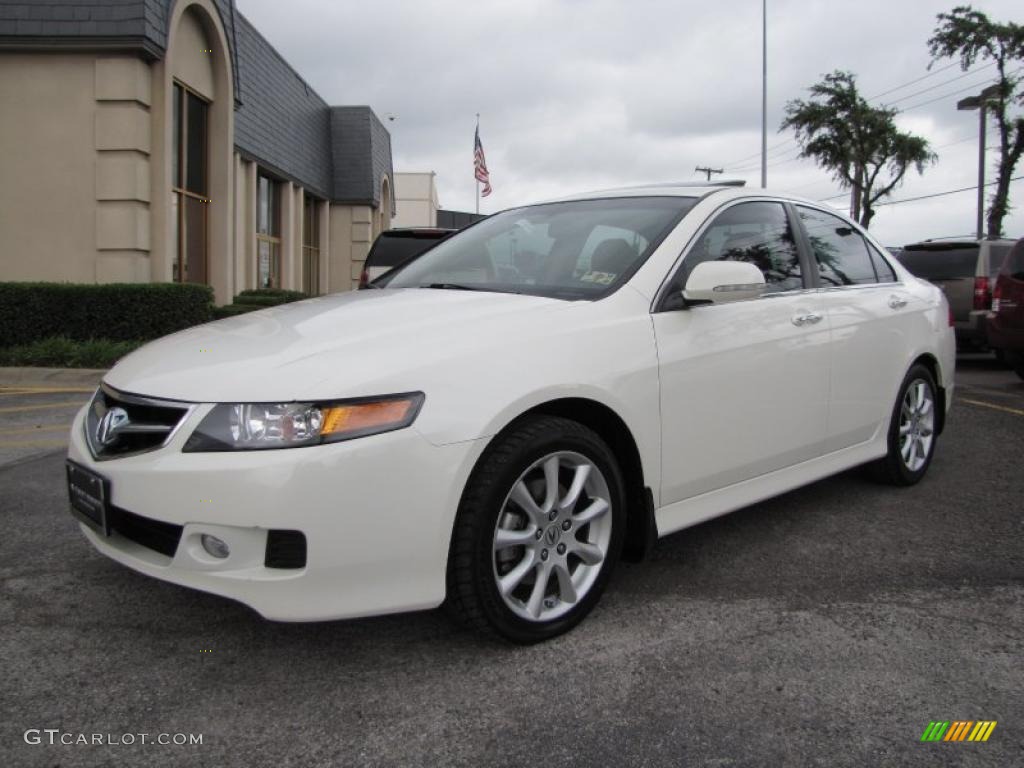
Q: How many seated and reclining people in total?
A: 0